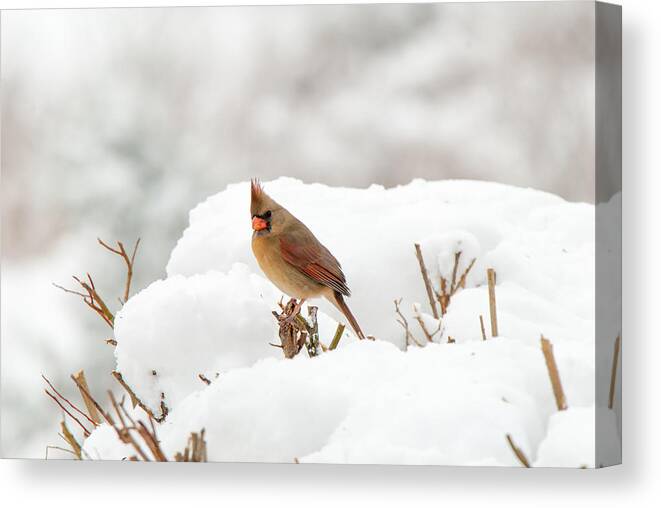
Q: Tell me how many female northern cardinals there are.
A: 1